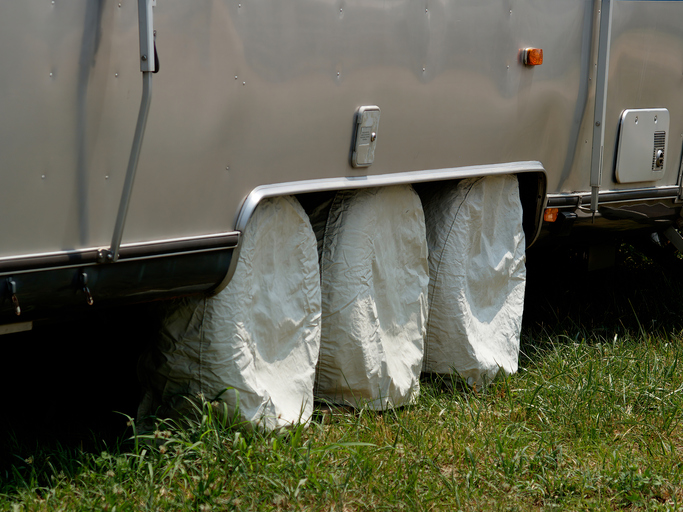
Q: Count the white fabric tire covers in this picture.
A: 3